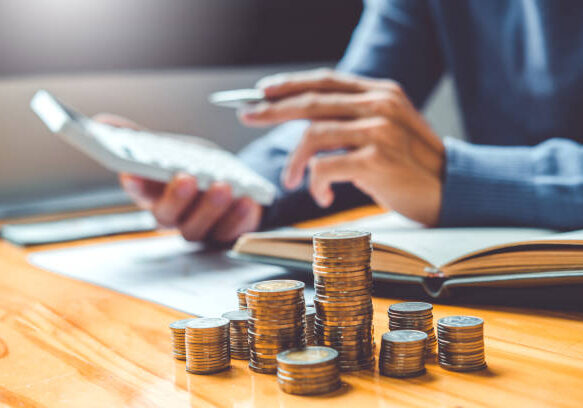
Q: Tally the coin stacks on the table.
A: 11